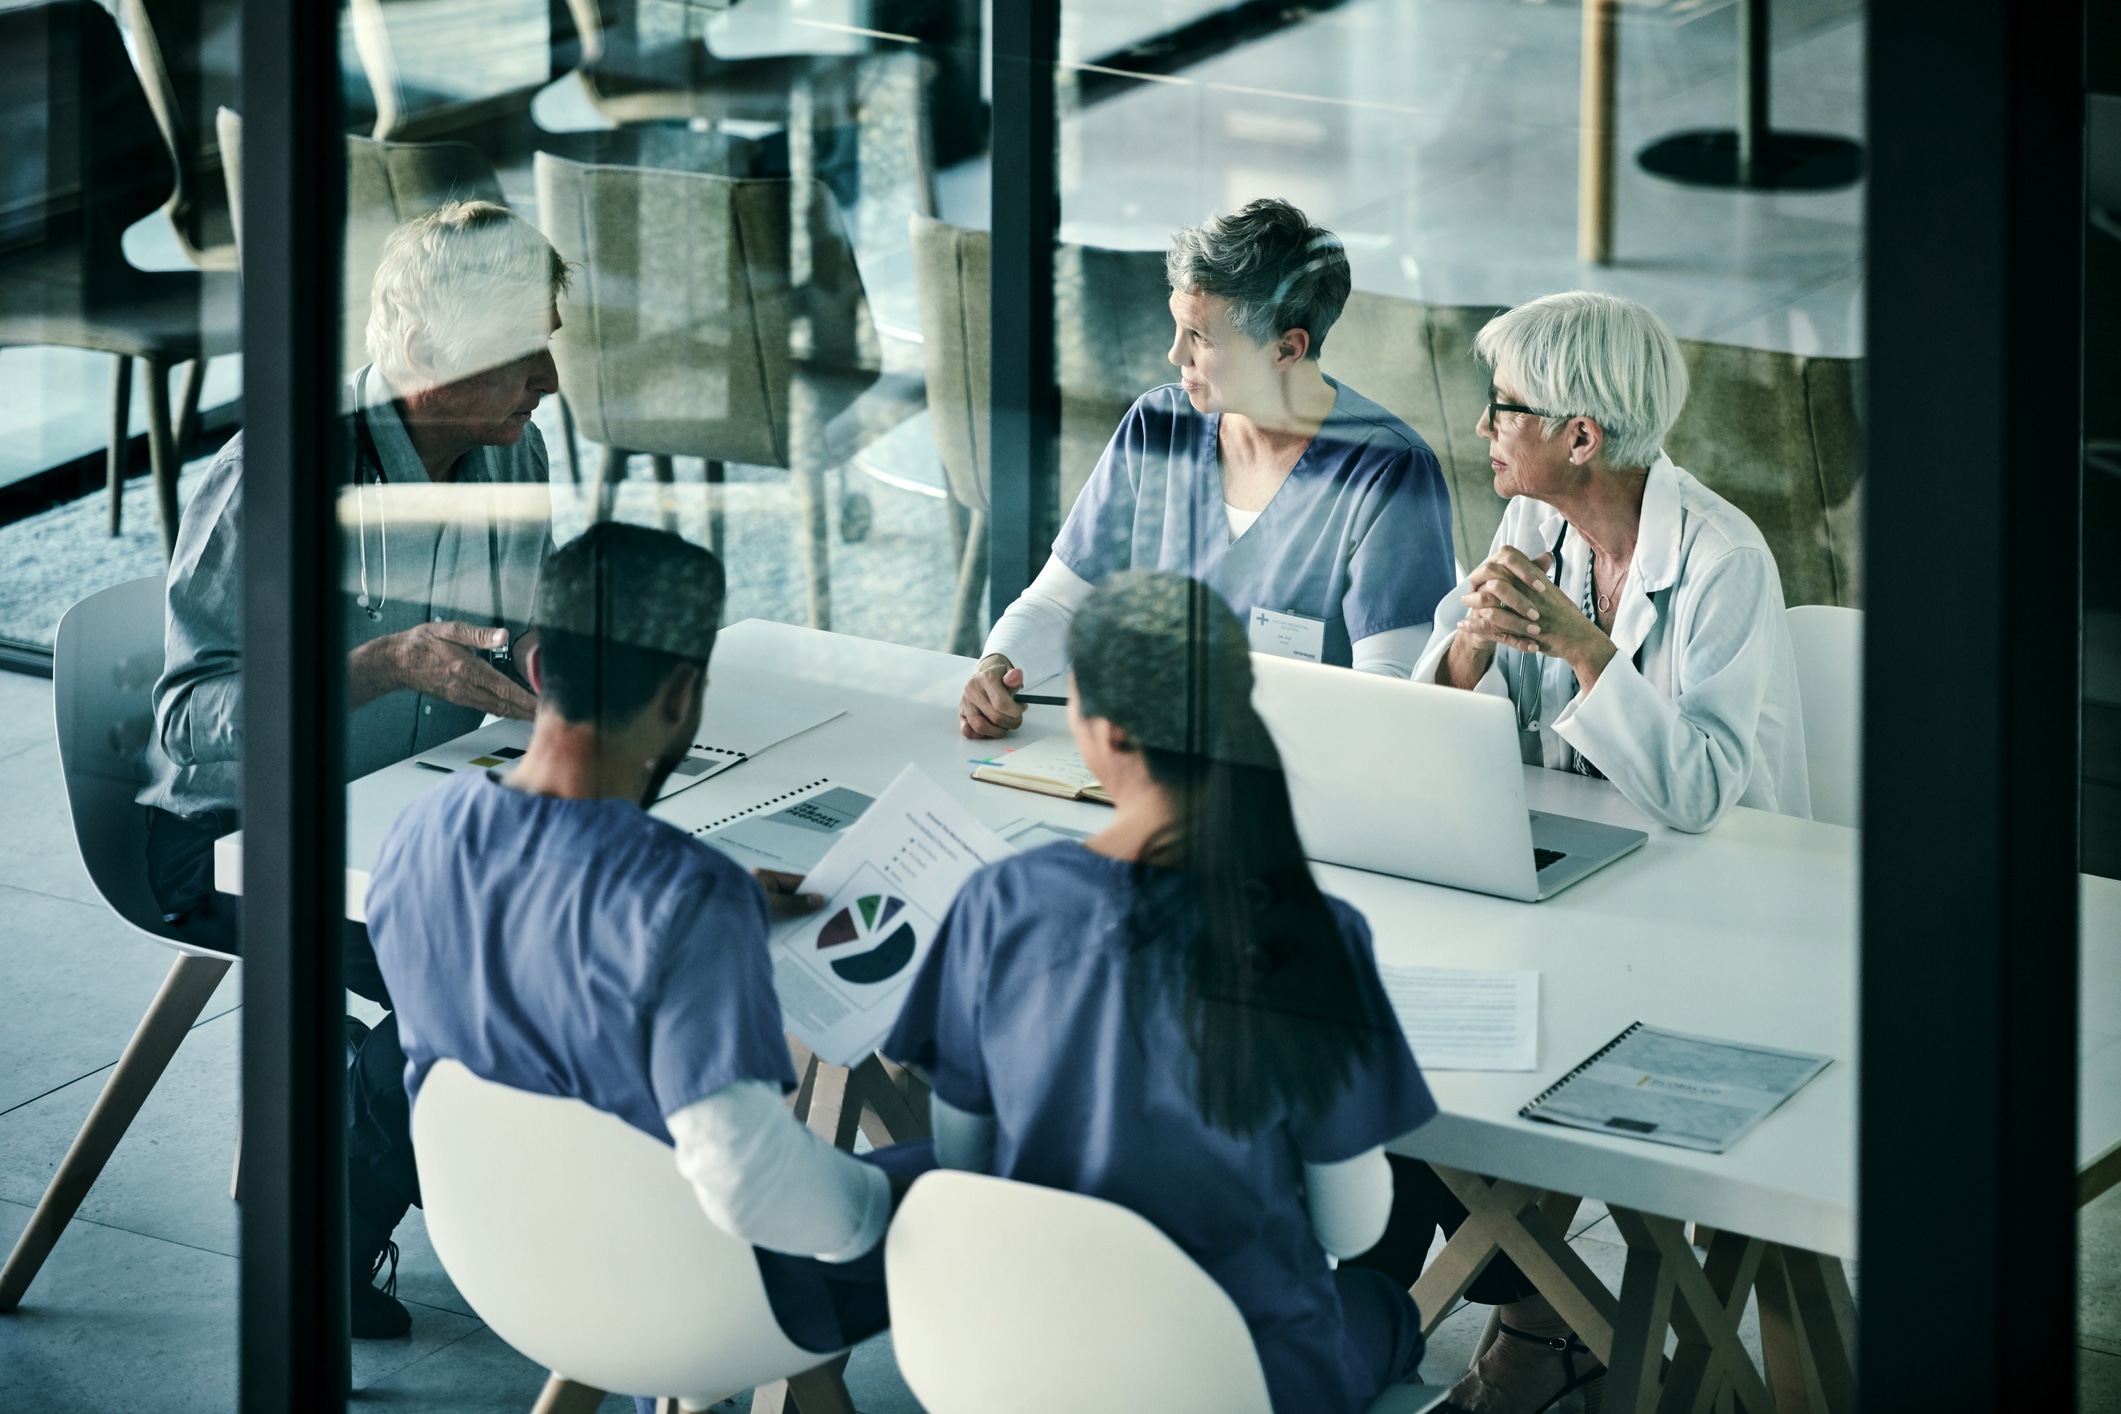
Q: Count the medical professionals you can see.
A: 5